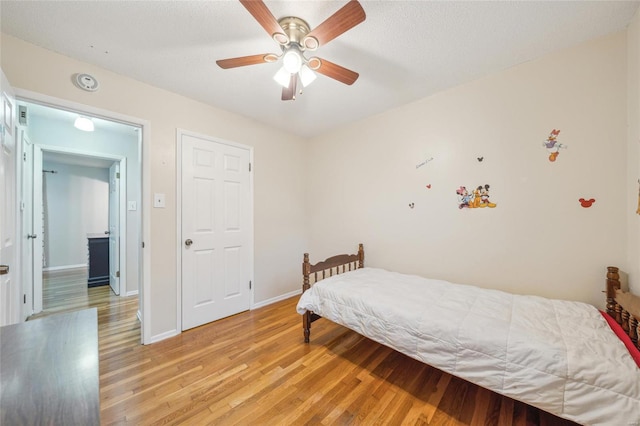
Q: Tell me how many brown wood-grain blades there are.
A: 5